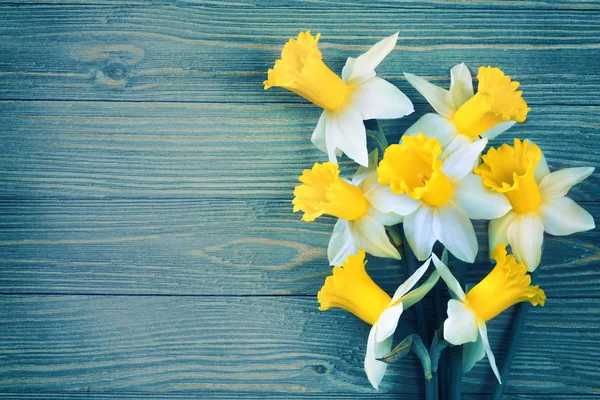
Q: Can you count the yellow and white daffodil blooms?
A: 7